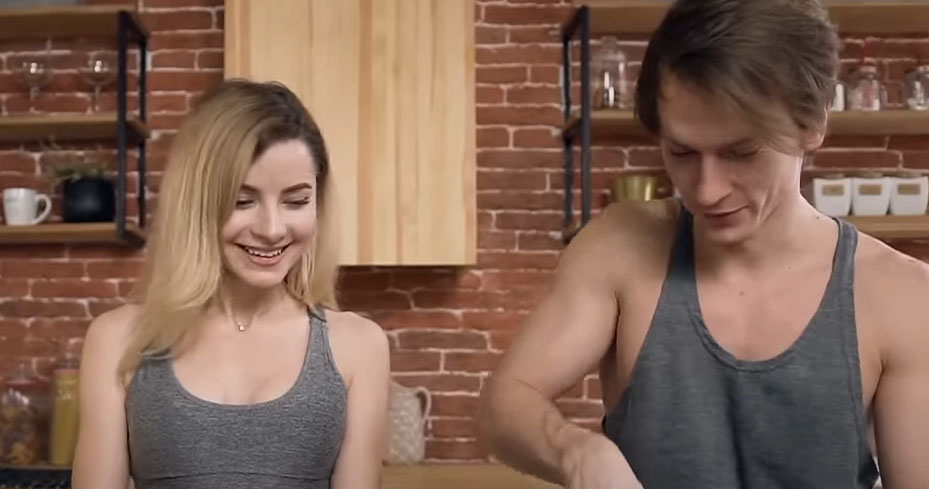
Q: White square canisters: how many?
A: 3